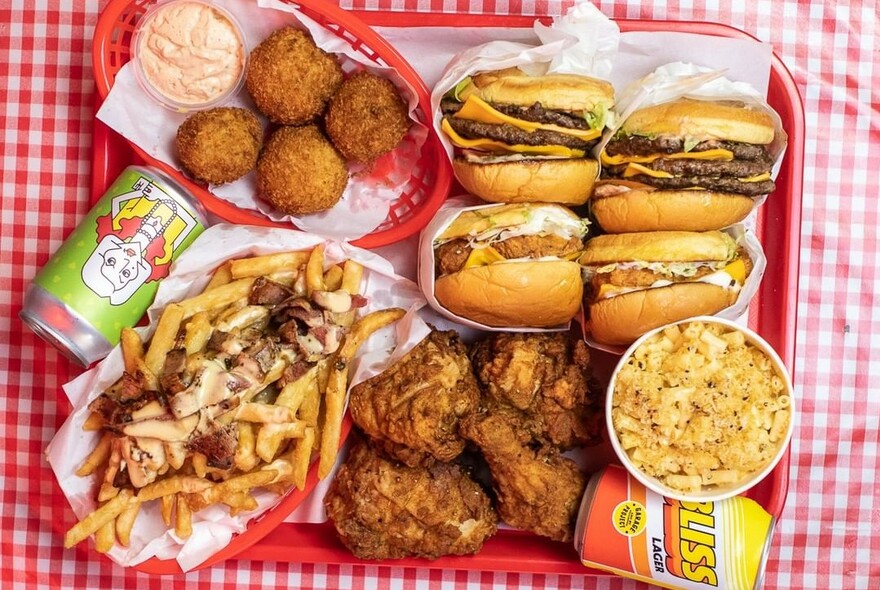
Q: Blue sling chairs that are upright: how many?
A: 0